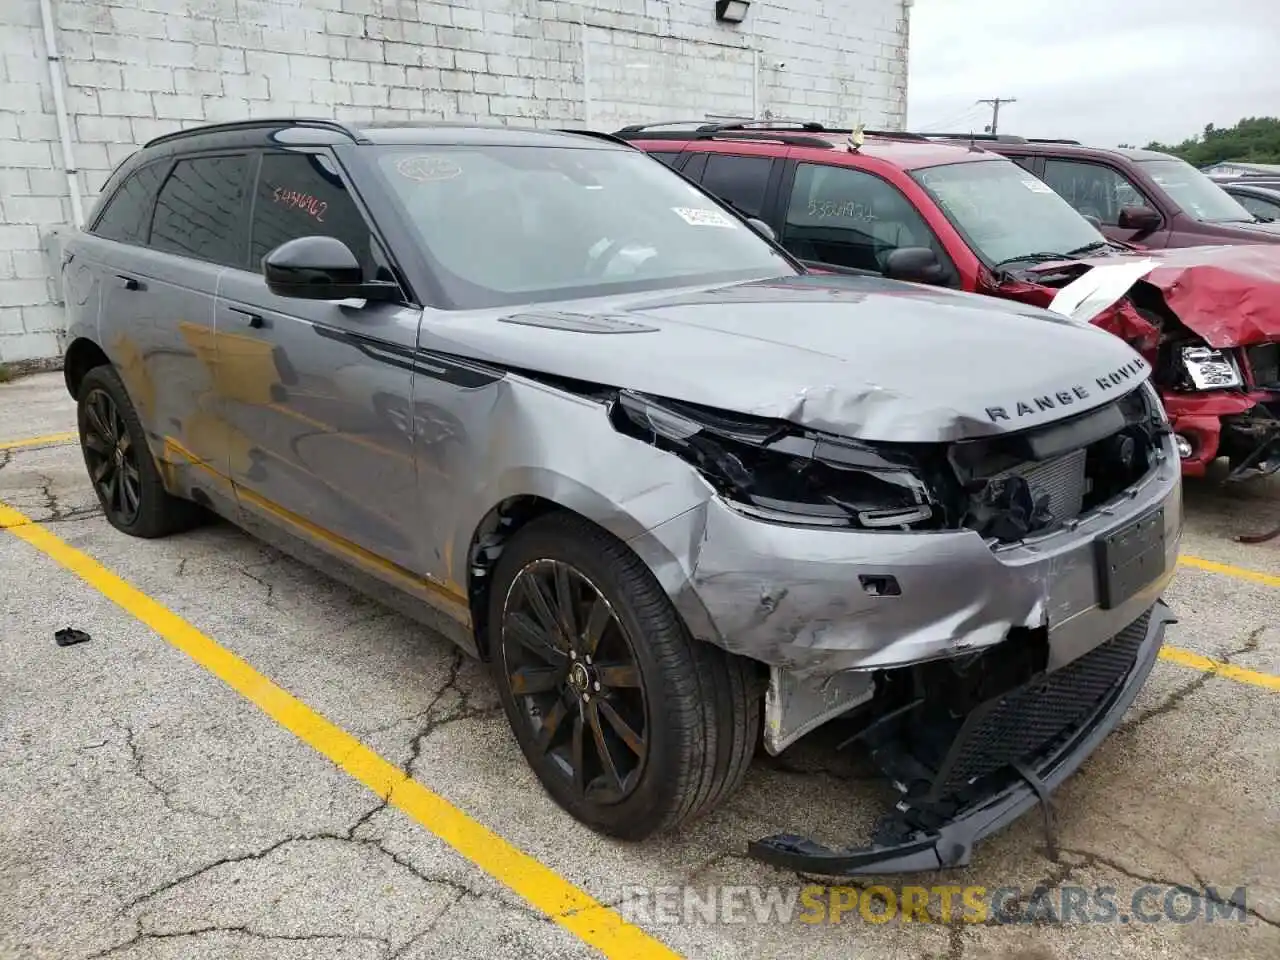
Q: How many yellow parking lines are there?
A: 4